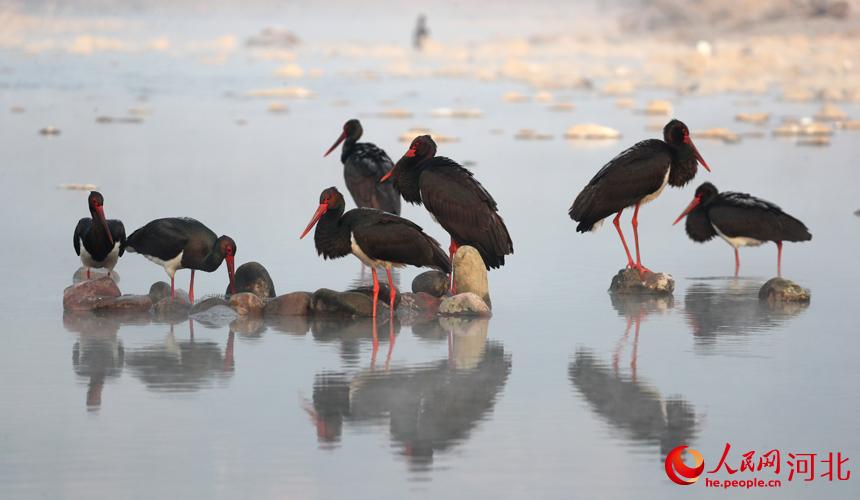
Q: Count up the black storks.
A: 7